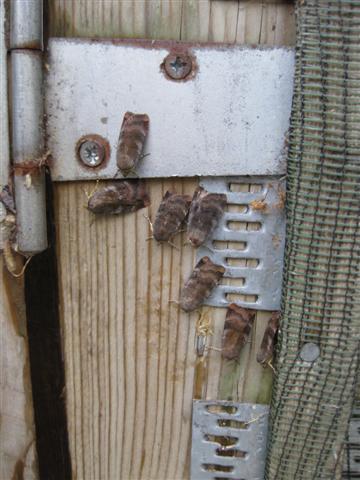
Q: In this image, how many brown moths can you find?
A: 7